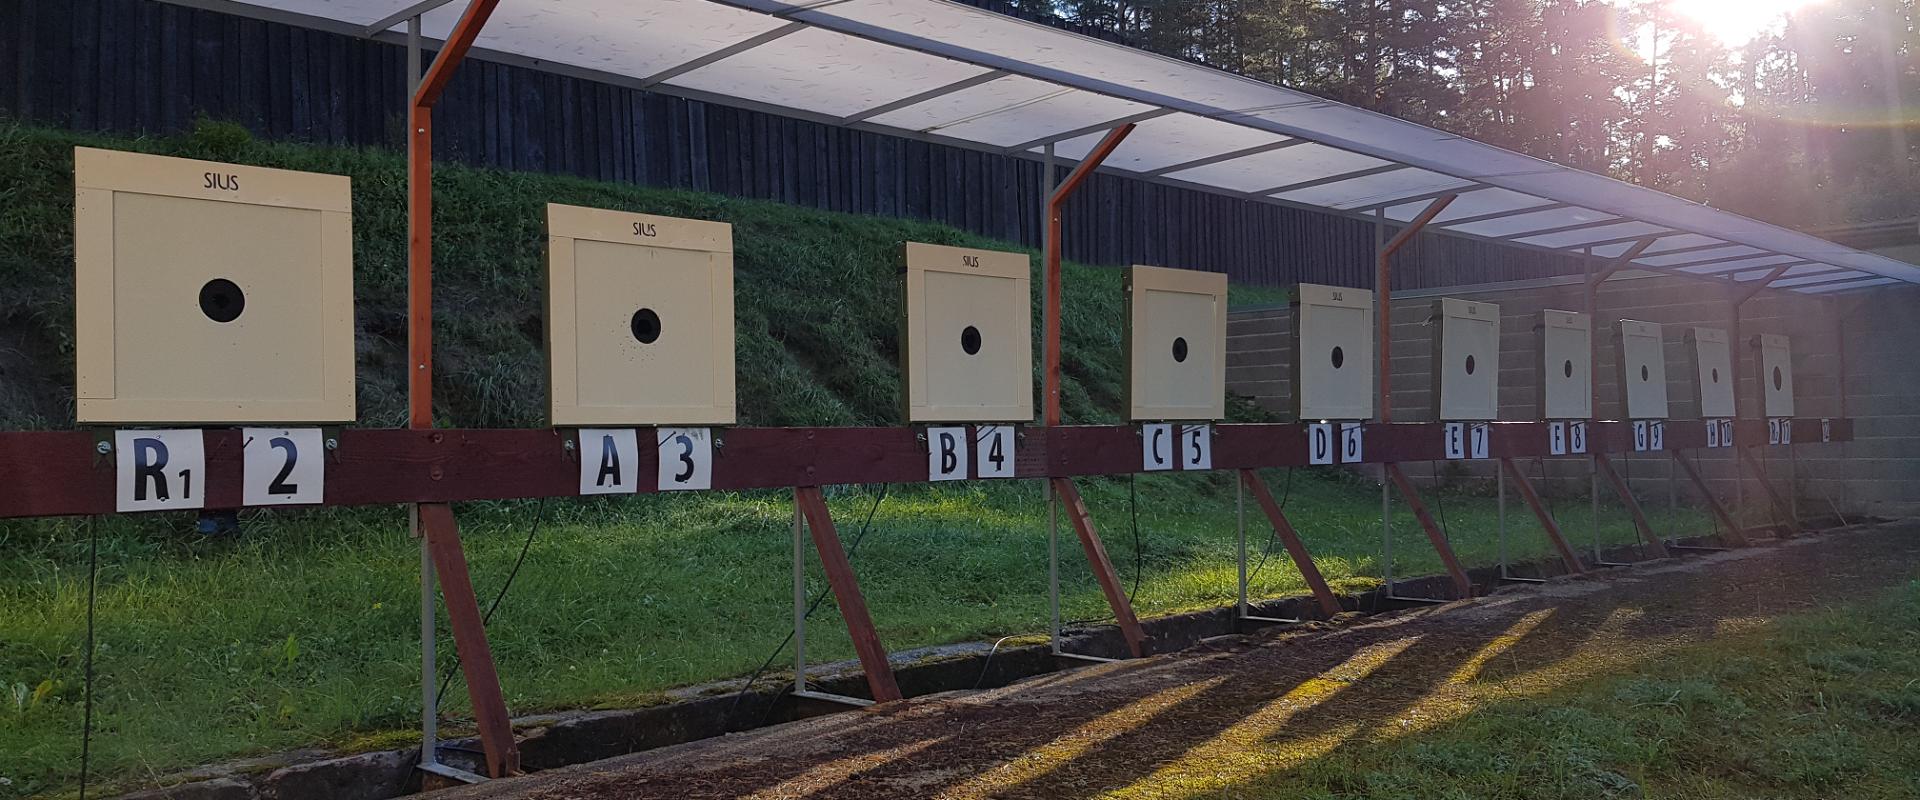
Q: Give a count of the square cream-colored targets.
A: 10